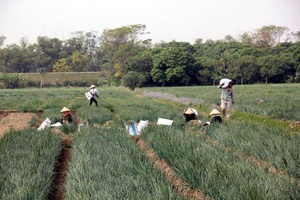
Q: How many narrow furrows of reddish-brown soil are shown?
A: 3